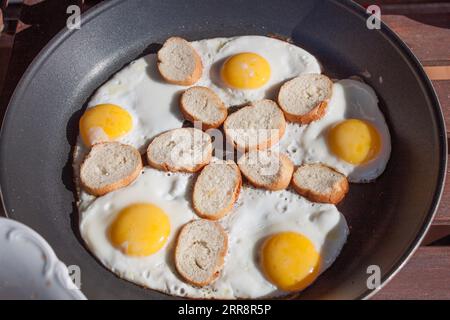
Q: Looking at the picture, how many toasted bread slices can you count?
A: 10